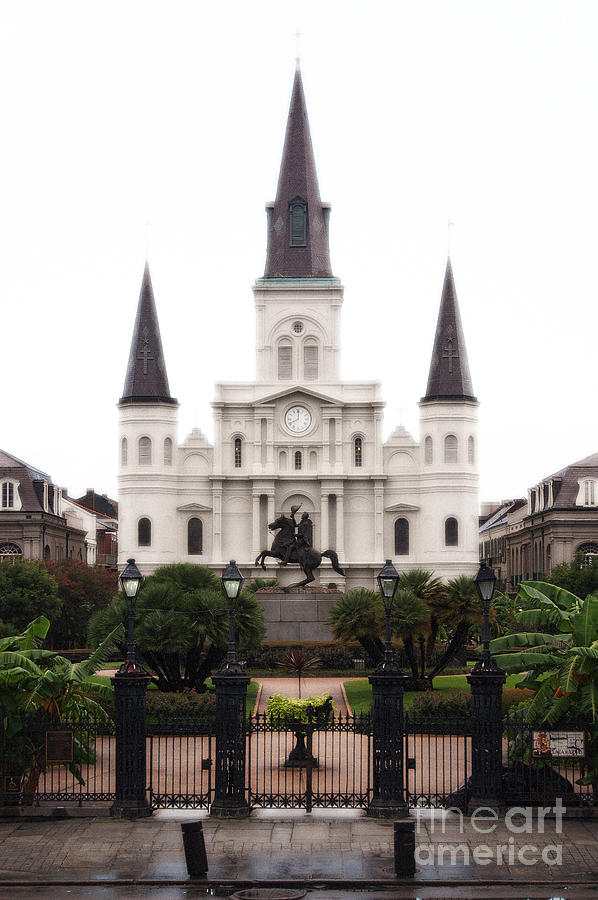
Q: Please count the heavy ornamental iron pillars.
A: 4